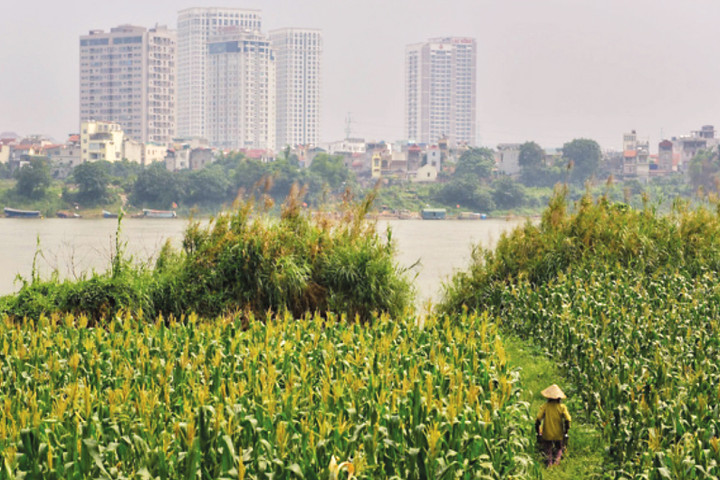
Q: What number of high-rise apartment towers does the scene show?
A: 5